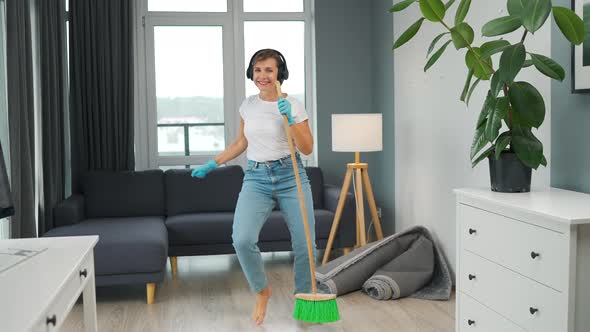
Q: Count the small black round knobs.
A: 7